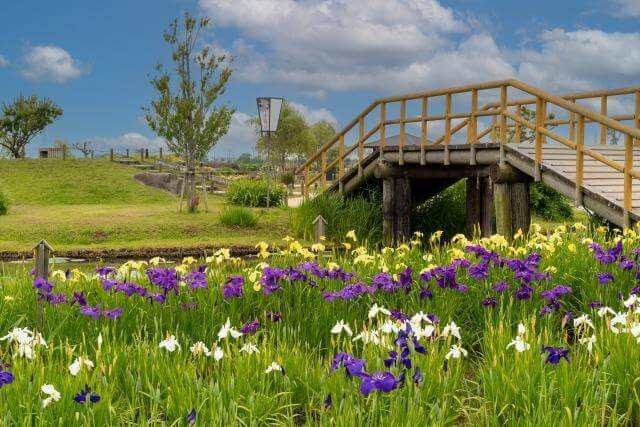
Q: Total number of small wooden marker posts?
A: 2